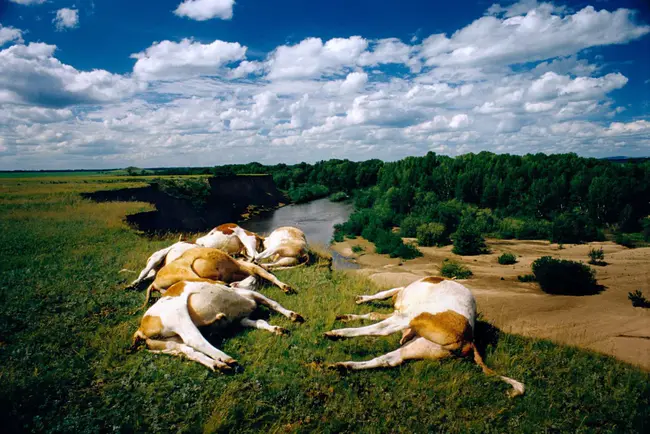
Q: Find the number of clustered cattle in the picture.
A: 5